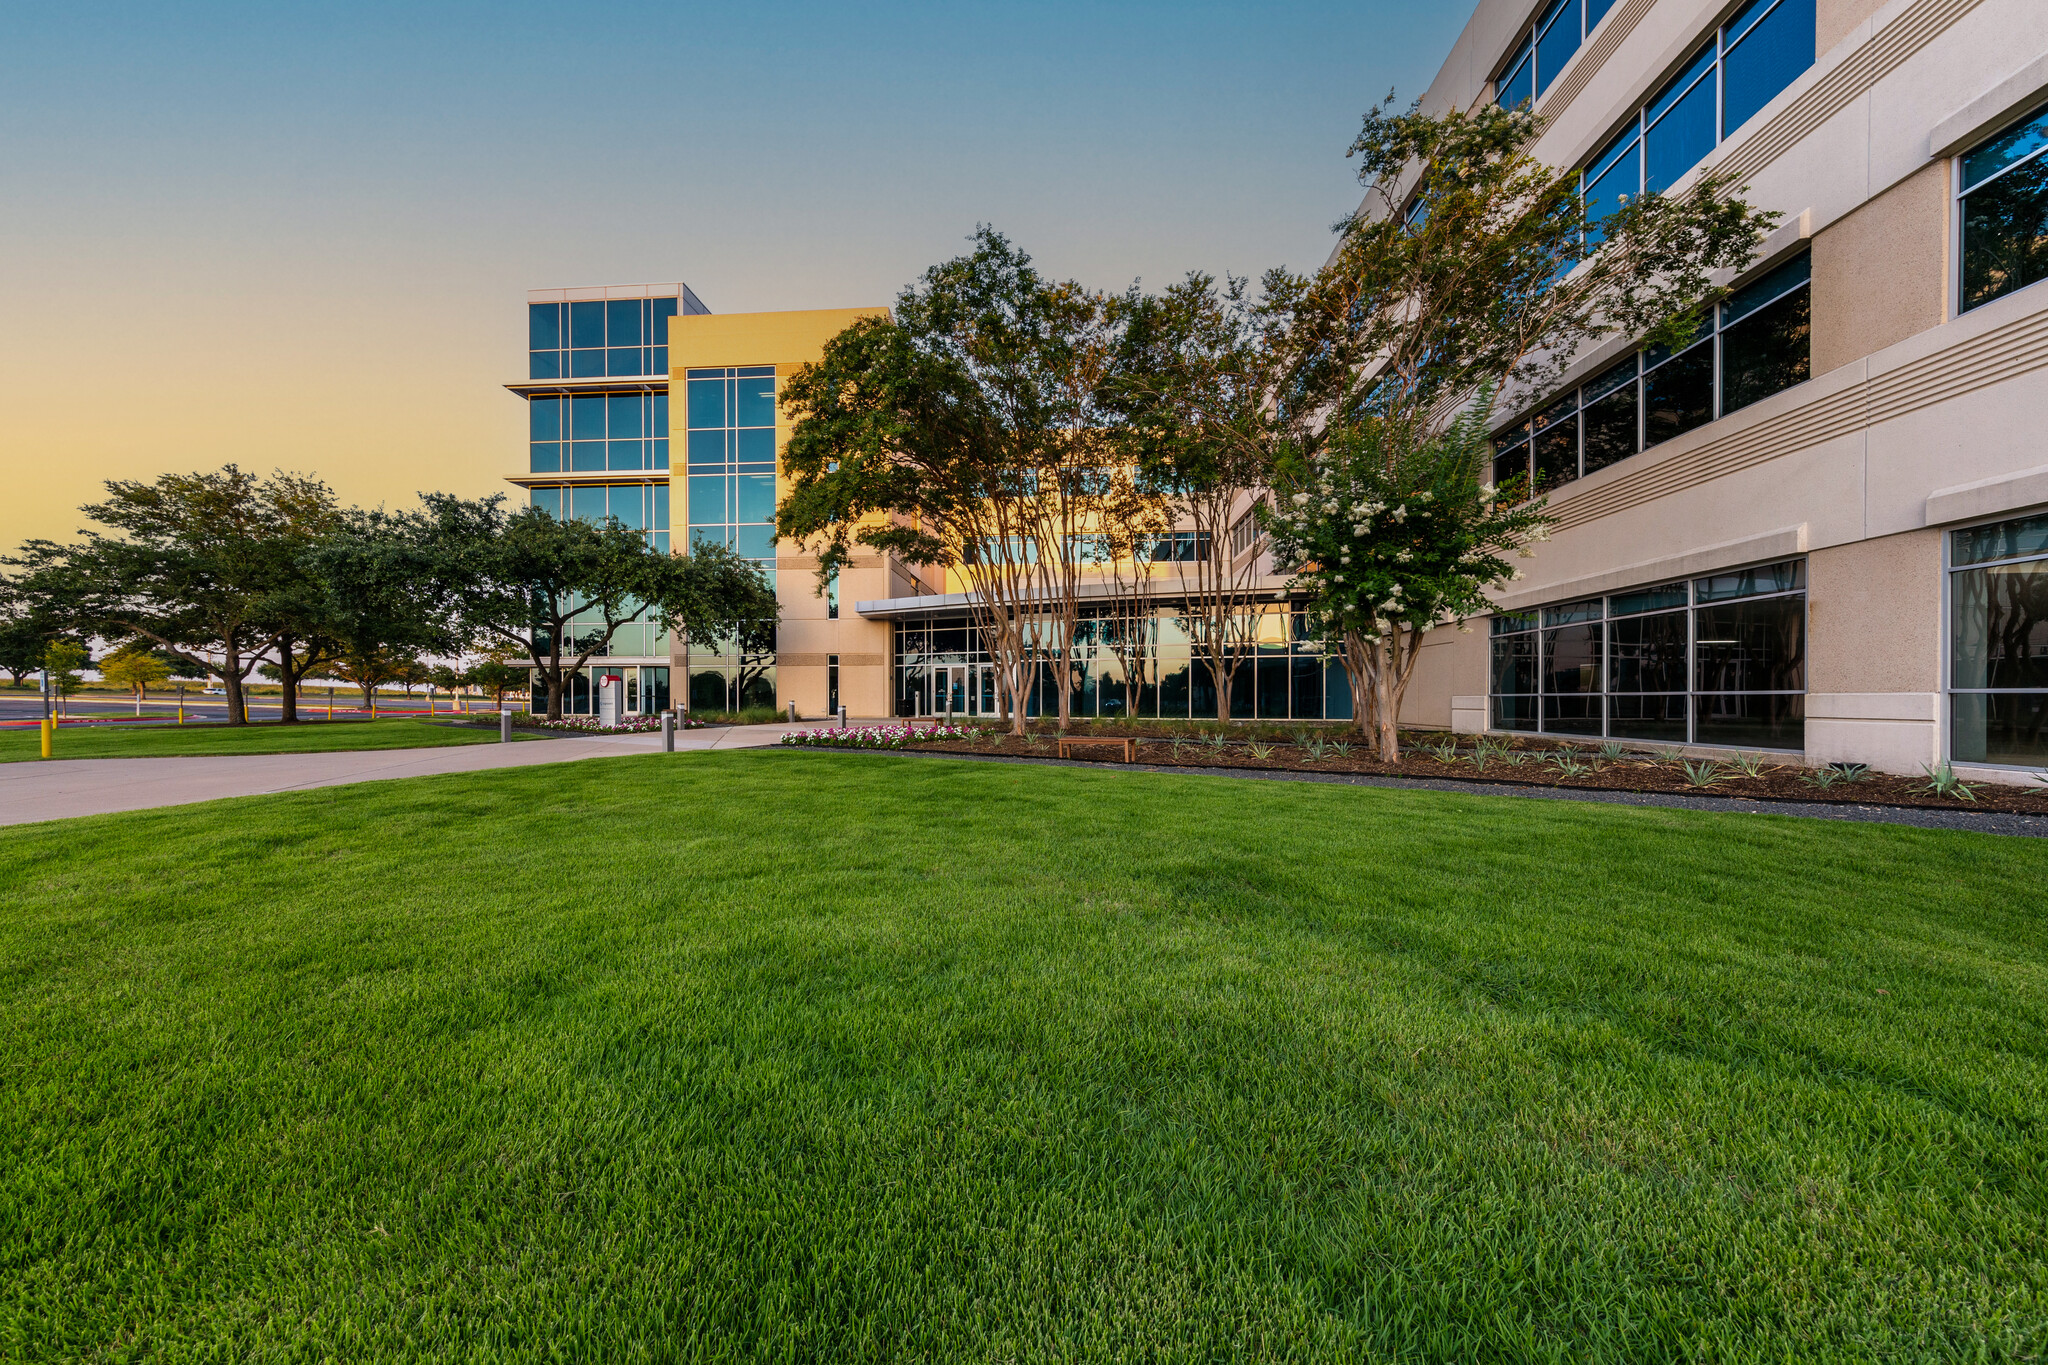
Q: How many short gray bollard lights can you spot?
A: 6